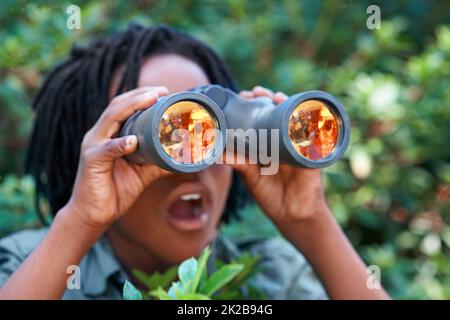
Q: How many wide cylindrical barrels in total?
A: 2